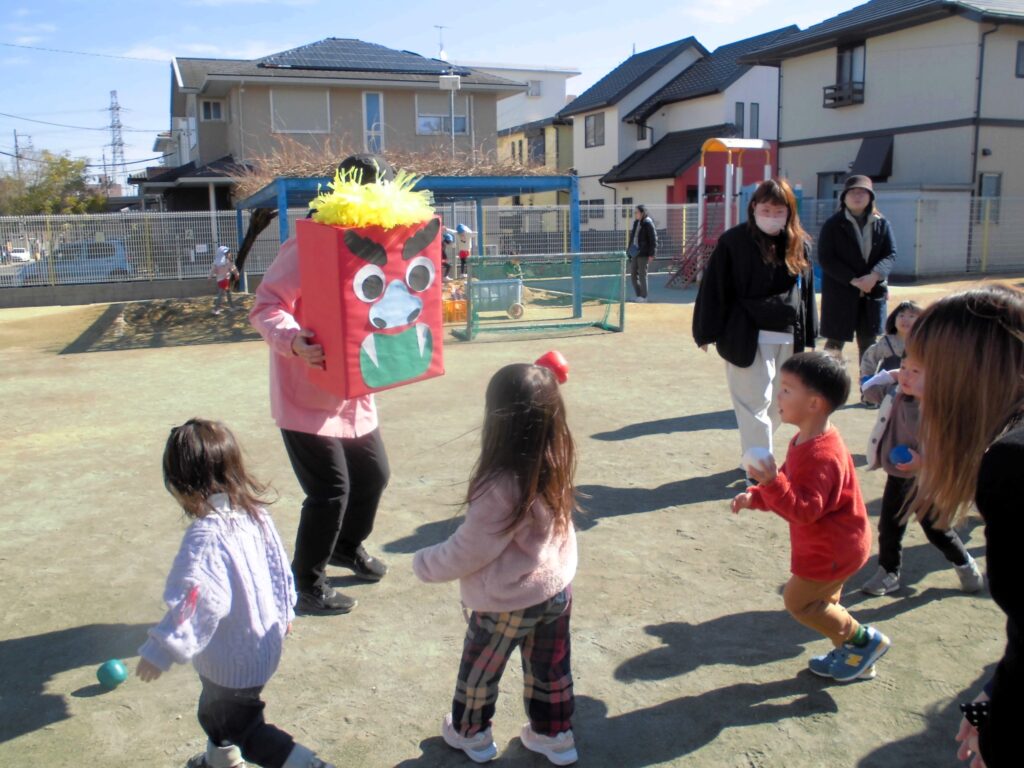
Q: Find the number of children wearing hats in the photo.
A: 3